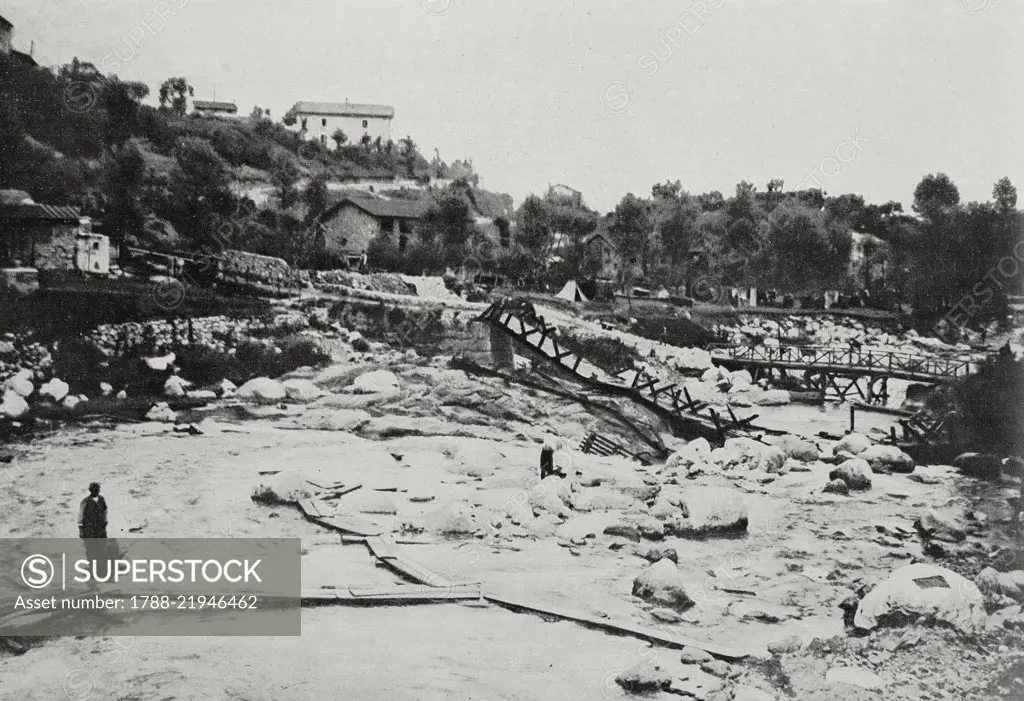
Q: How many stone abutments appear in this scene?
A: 1